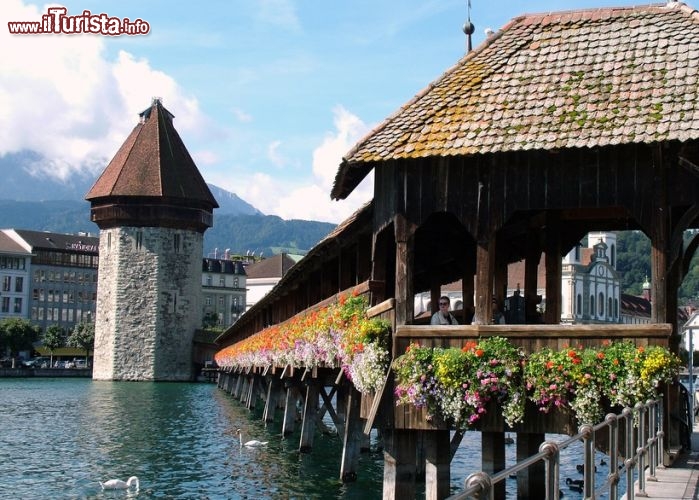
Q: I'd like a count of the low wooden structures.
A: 1